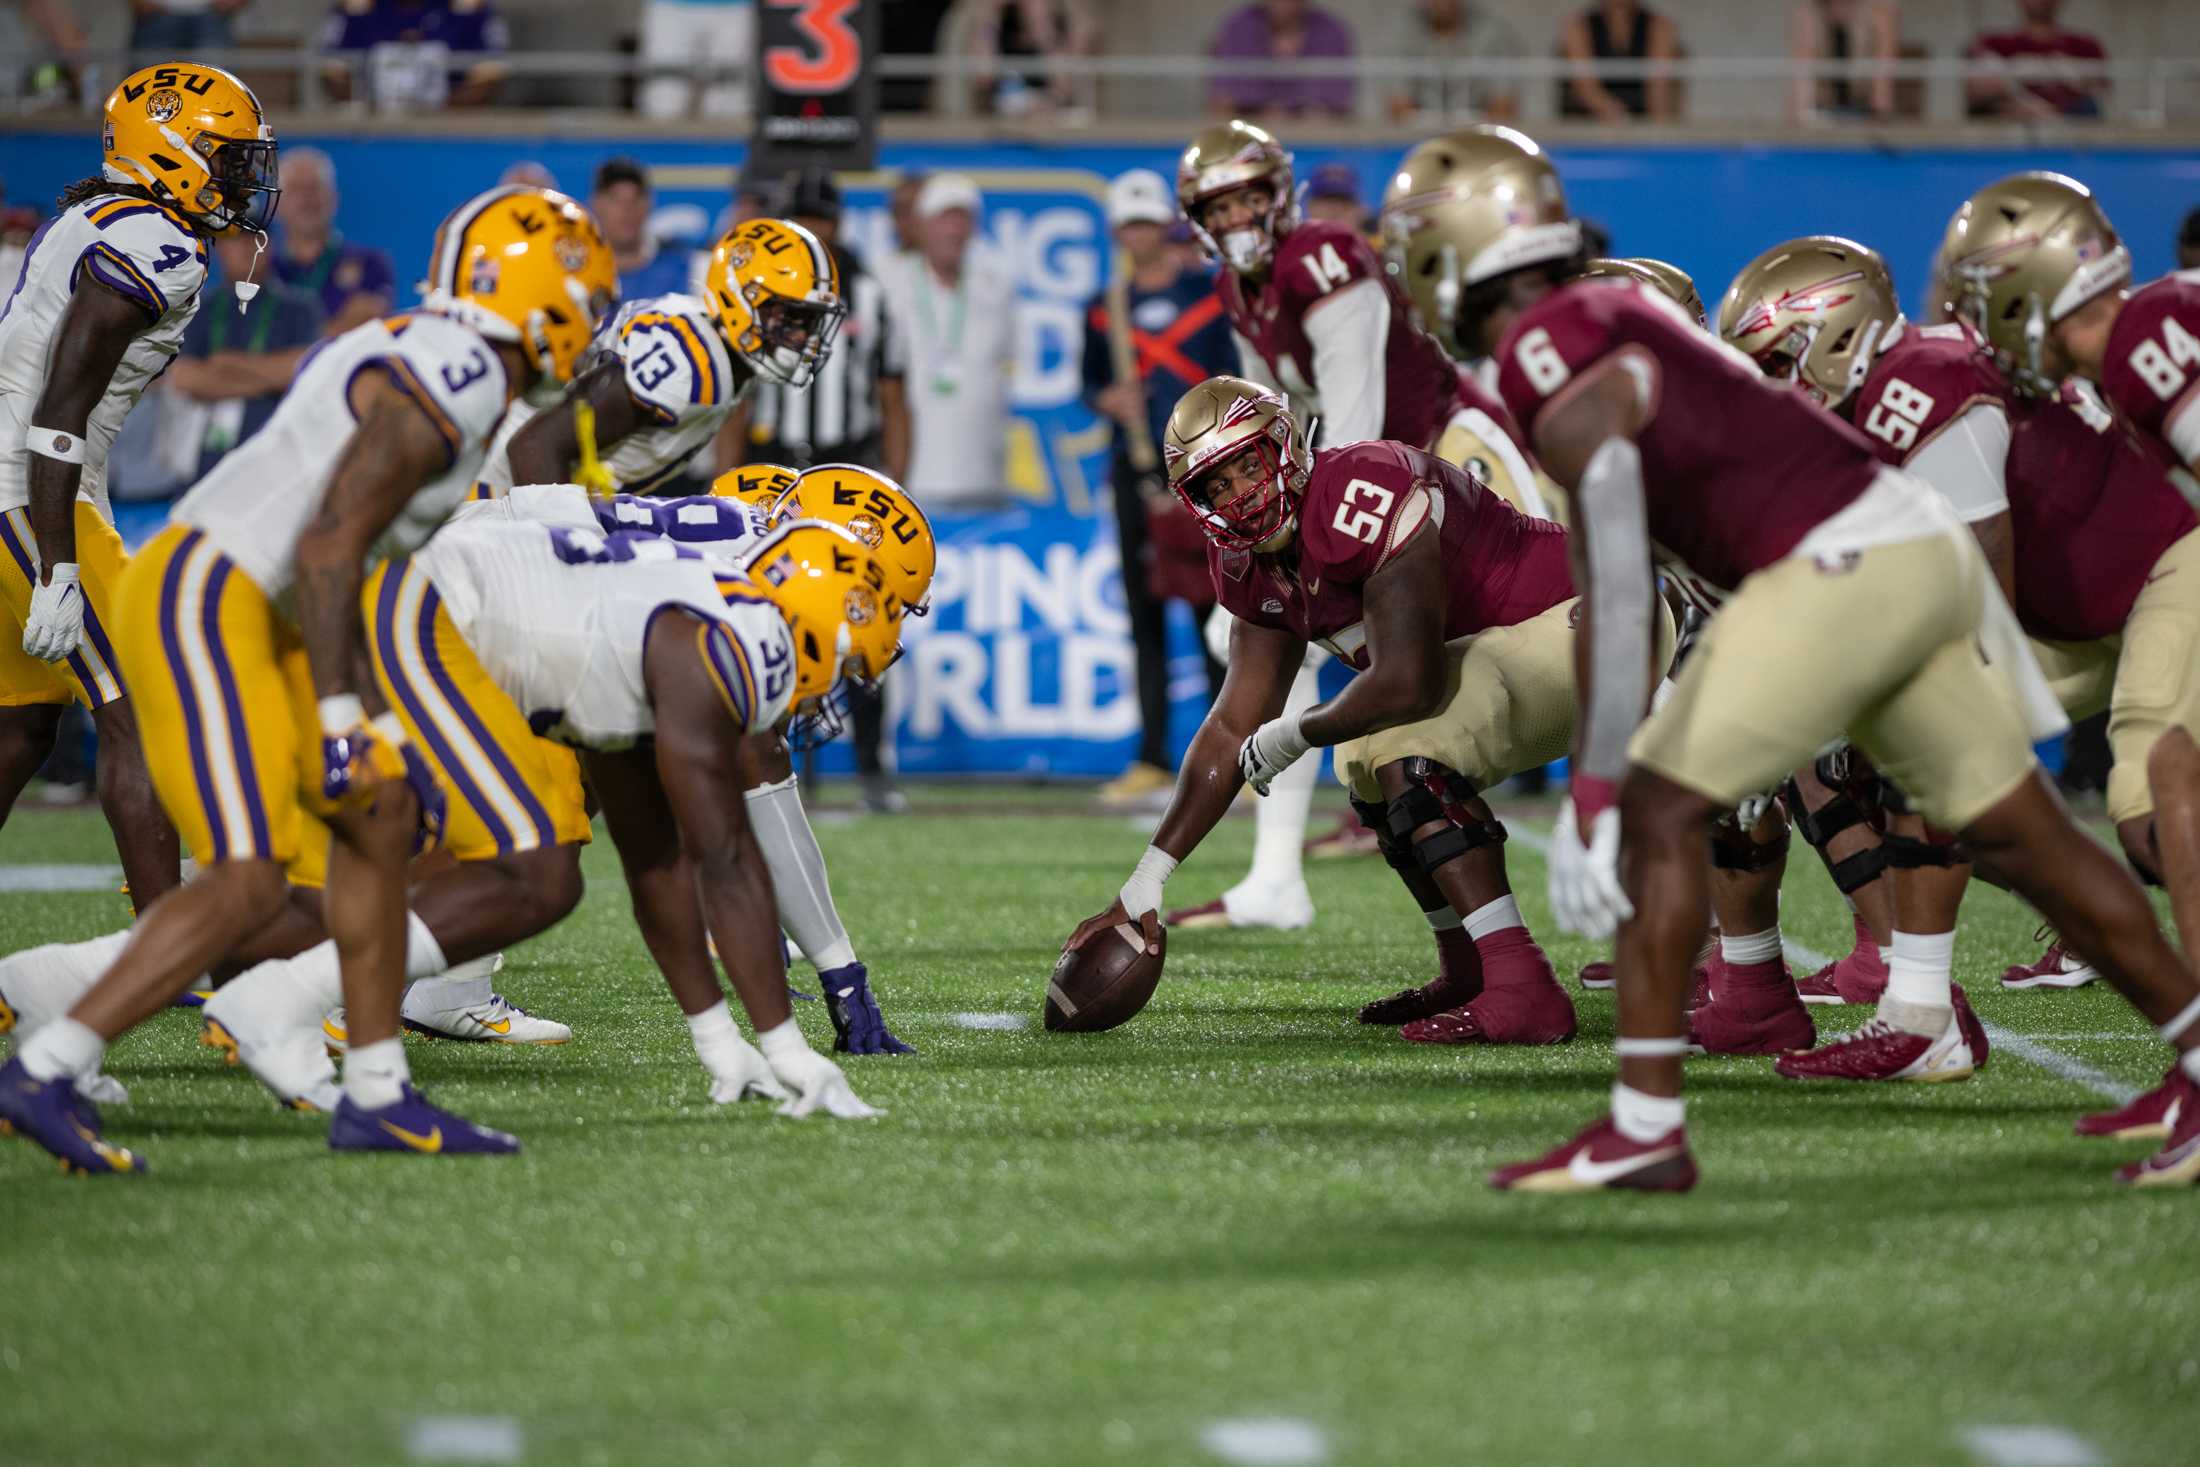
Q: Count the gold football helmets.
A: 6